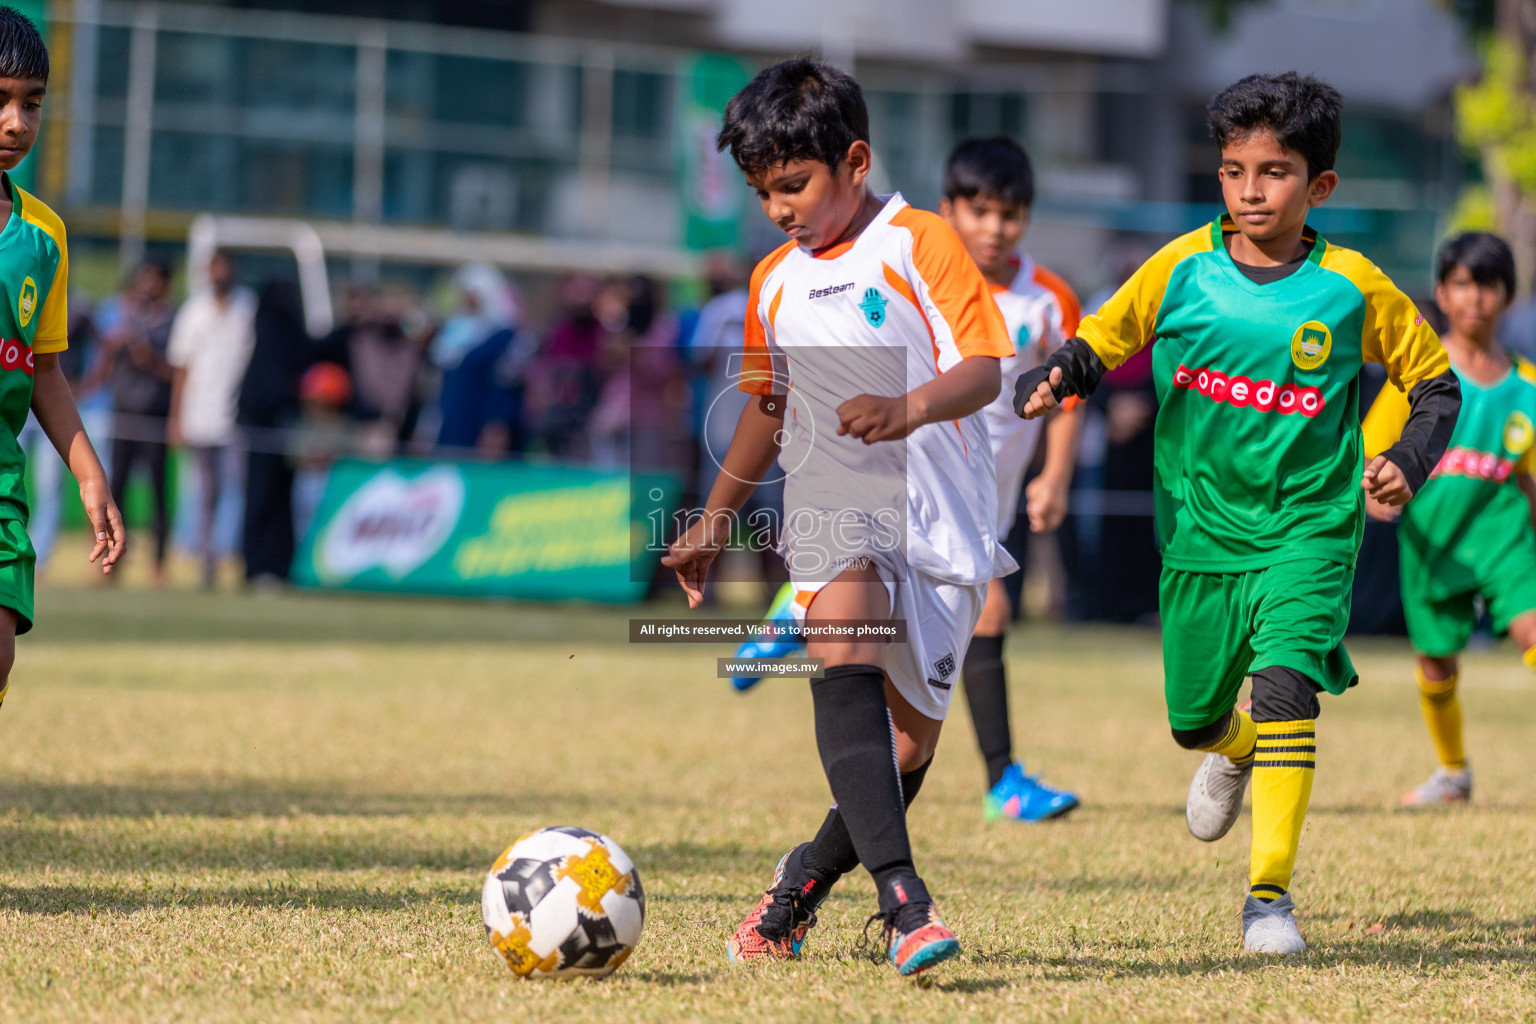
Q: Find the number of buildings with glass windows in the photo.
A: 1